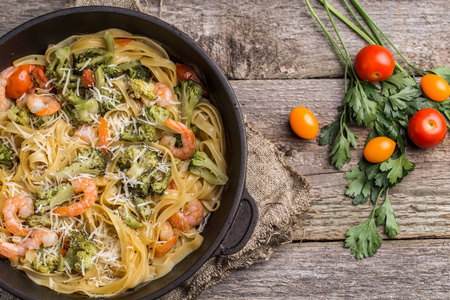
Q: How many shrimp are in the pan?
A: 10